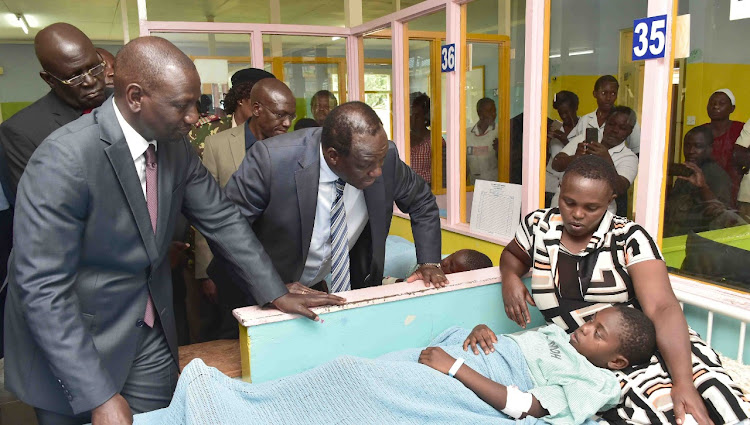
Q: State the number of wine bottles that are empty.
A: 0